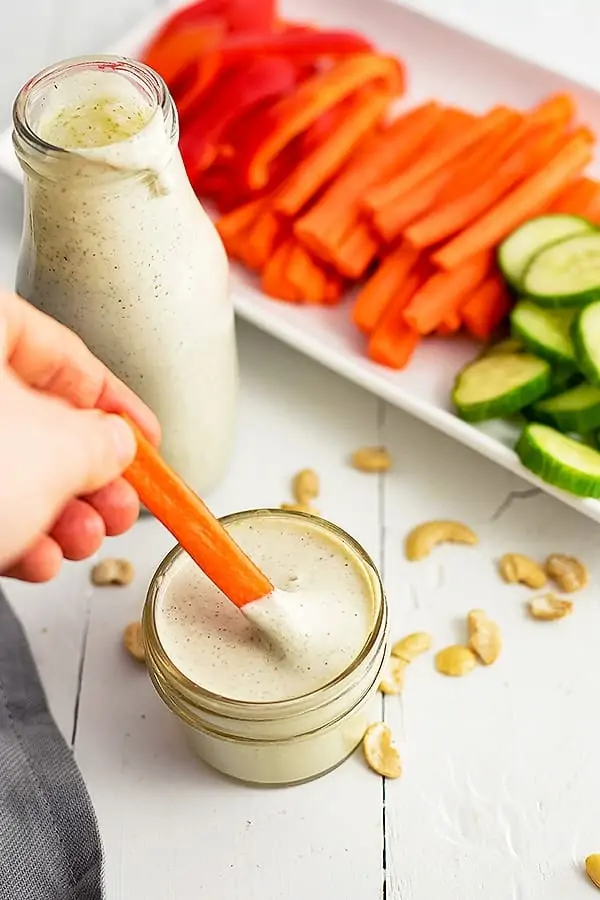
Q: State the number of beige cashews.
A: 15